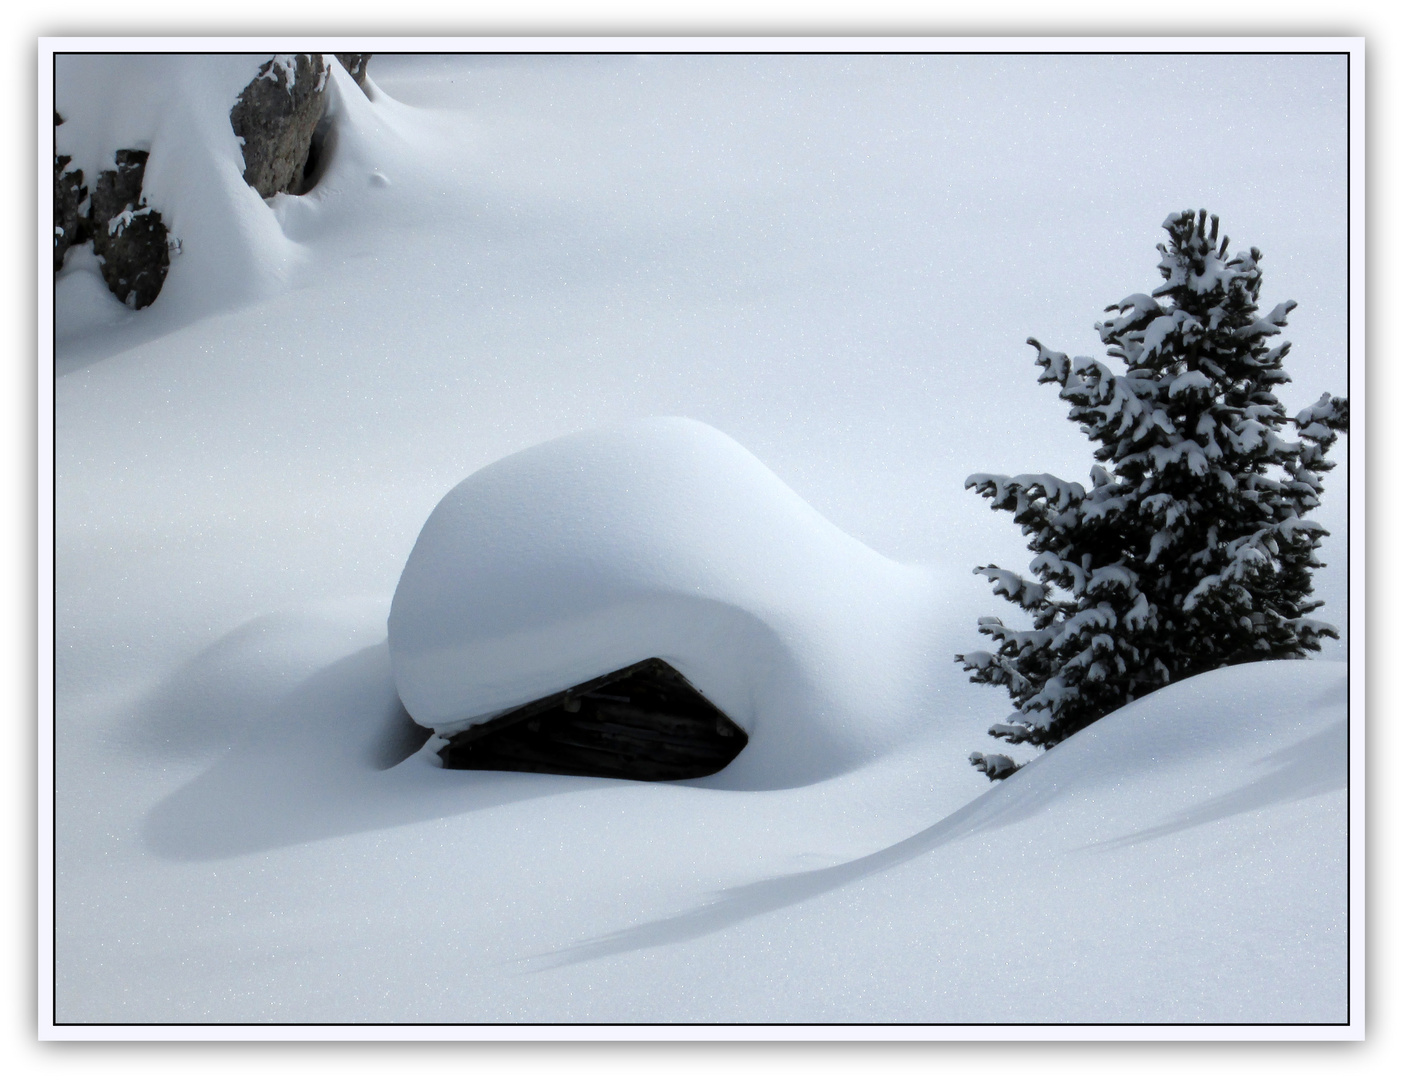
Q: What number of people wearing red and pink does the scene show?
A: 0